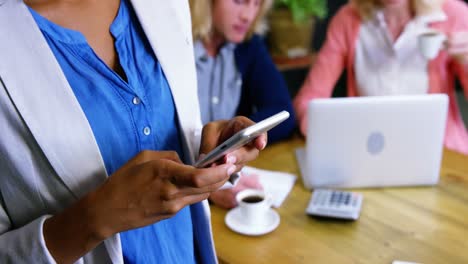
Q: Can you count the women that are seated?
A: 2